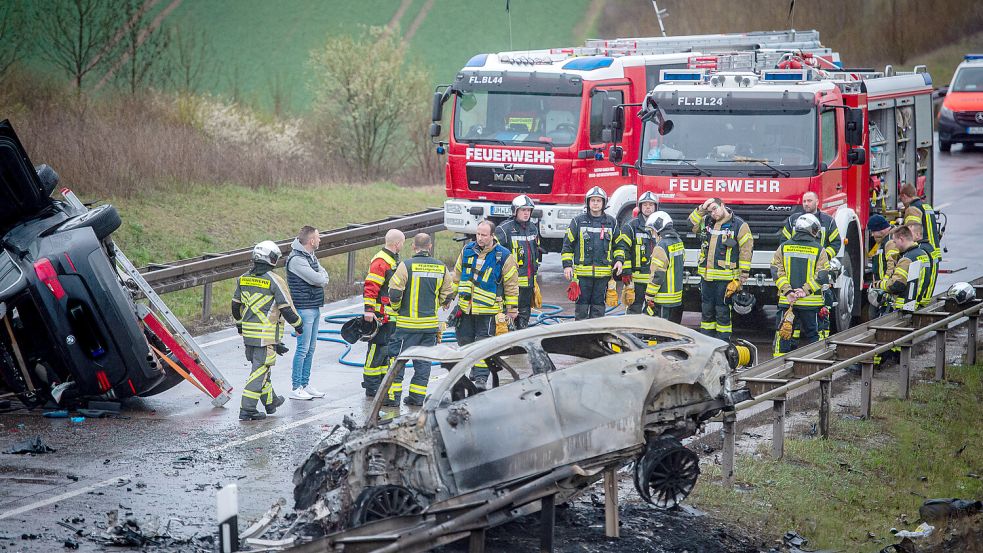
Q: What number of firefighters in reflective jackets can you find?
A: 15